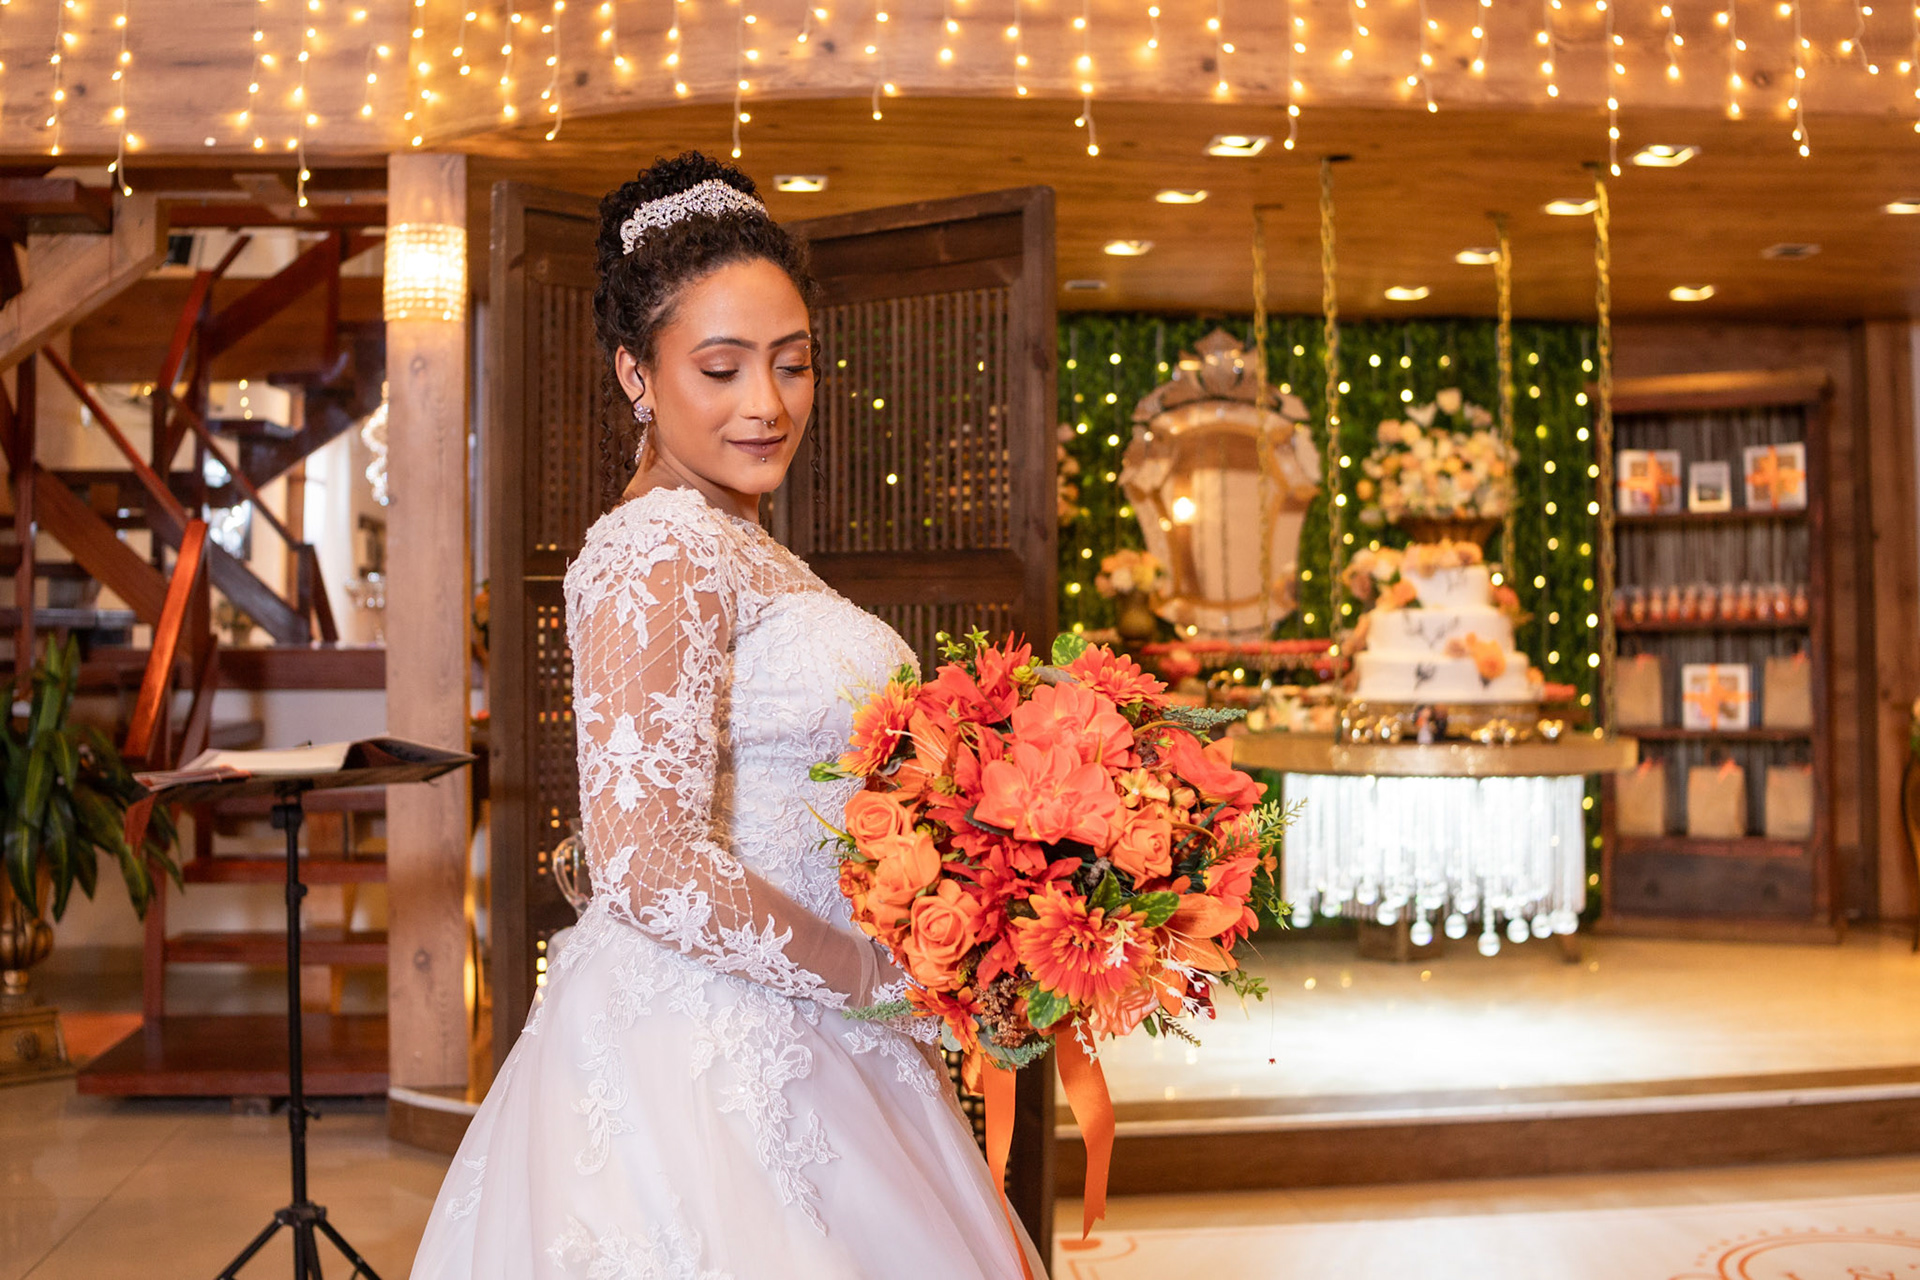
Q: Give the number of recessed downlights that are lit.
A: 10